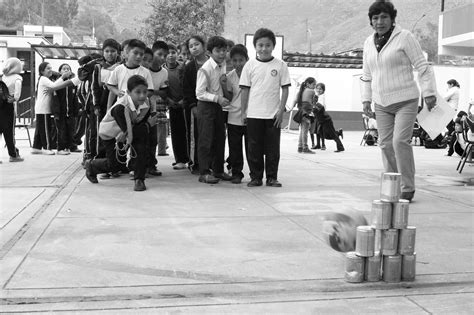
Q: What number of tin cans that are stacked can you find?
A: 10